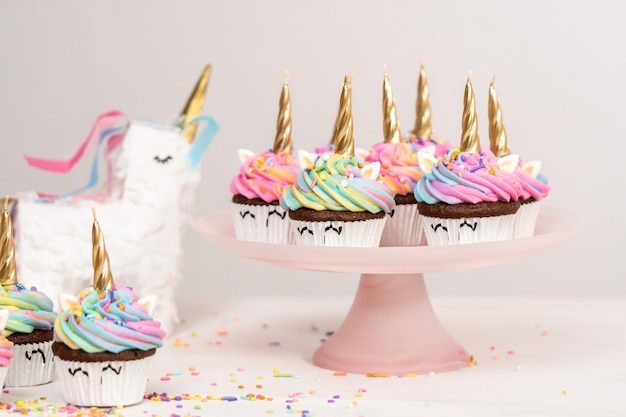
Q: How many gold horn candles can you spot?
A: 8